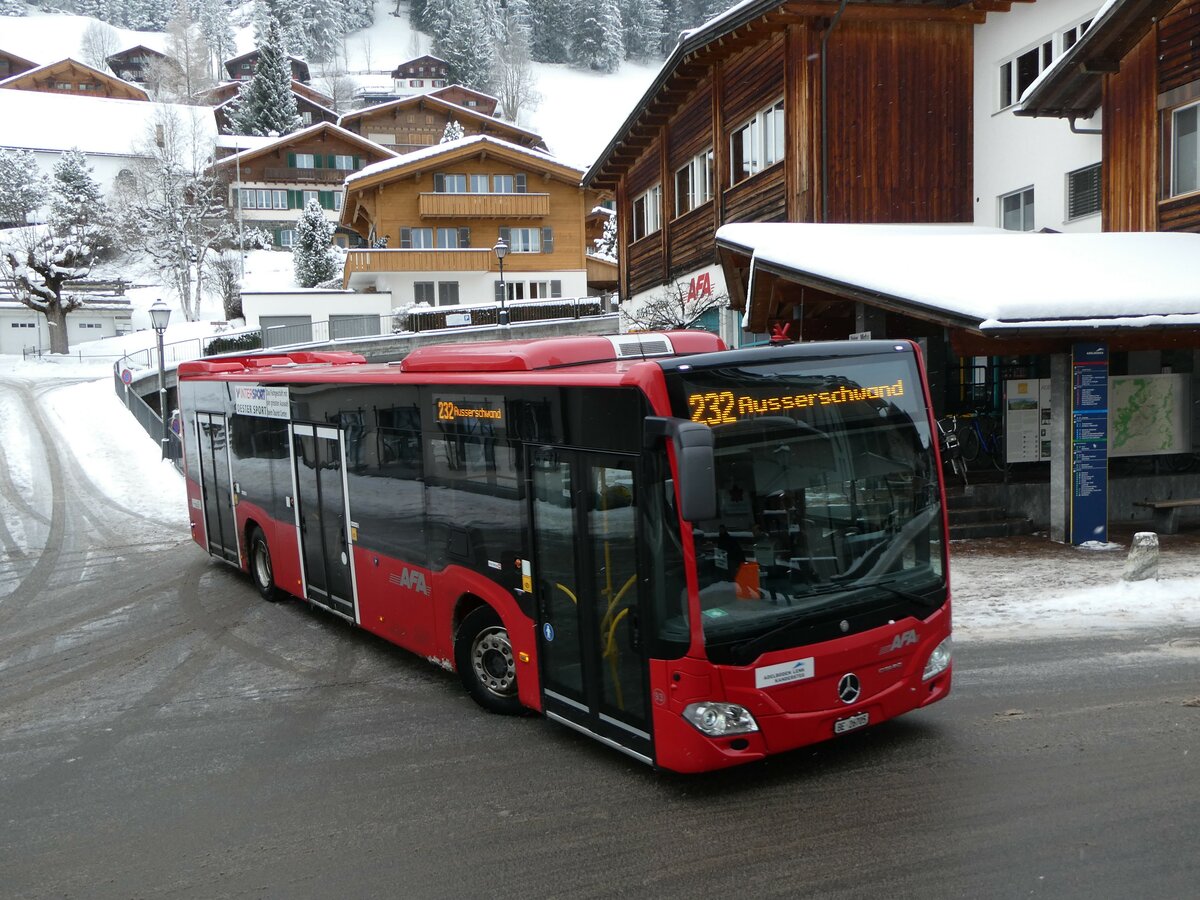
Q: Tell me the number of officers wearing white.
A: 0